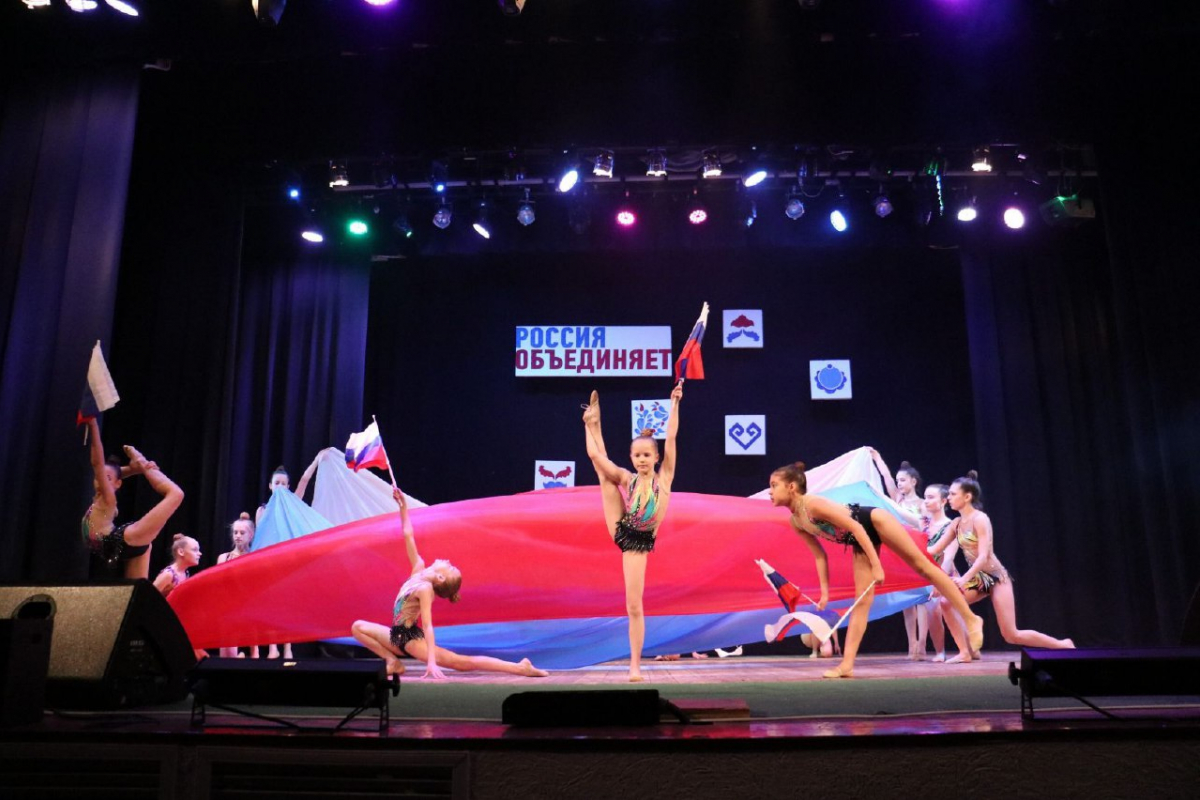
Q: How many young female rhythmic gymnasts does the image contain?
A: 10